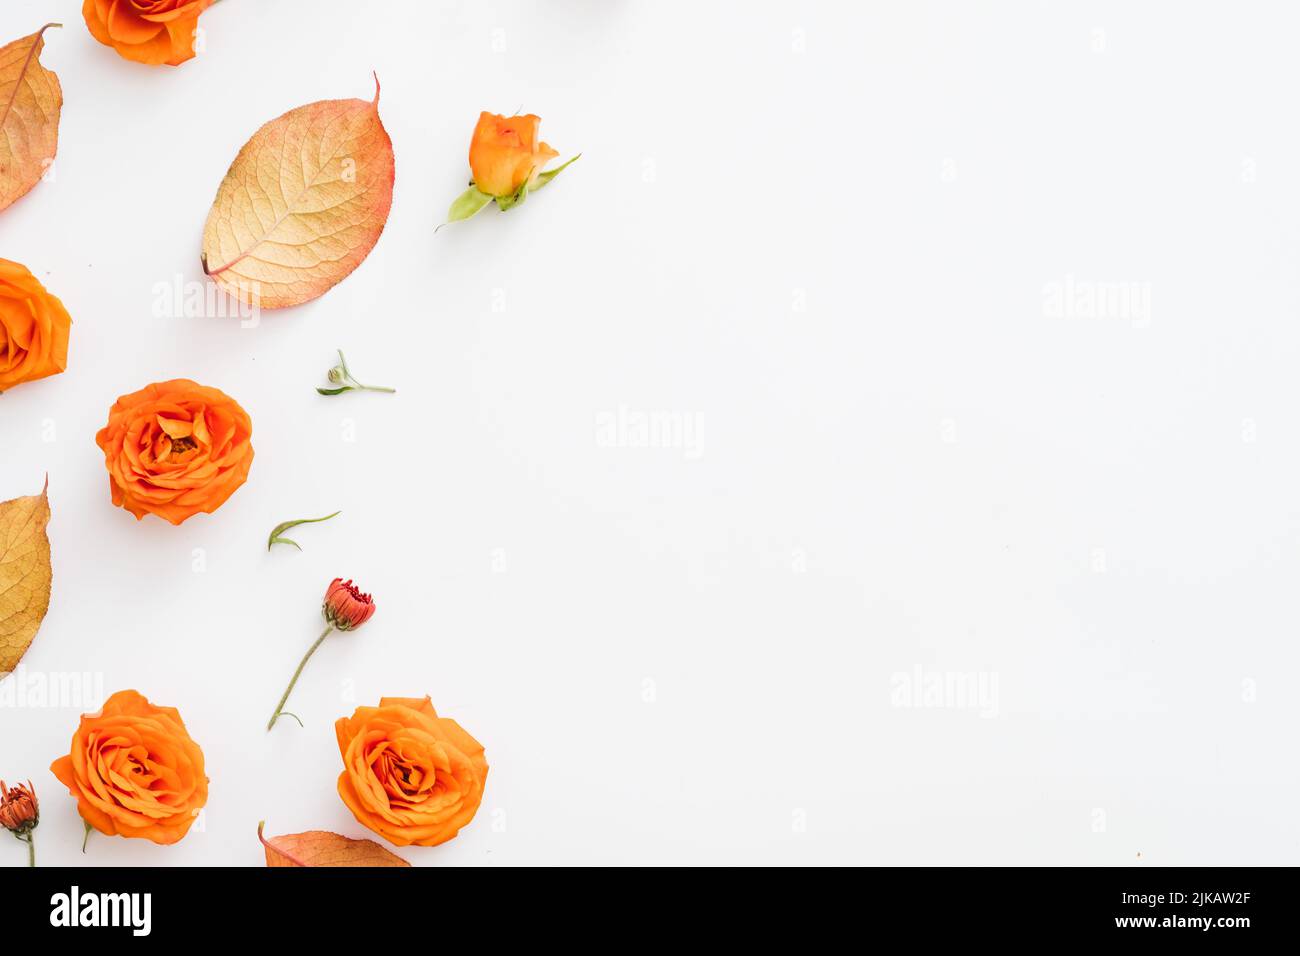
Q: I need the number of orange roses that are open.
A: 5